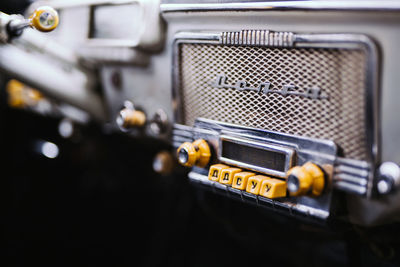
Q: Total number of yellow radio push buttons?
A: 5